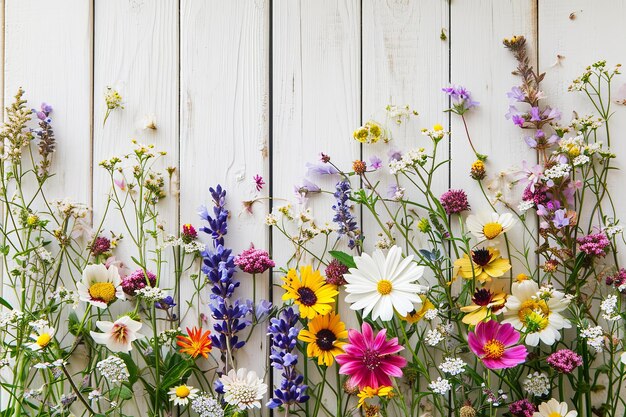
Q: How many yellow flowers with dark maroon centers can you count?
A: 4